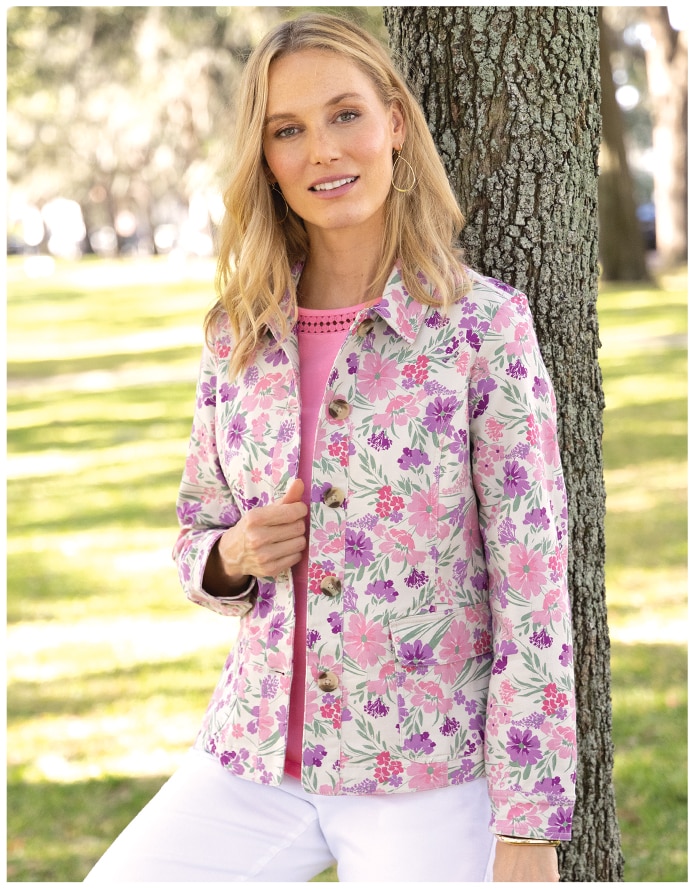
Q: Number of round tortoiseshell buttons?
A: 5